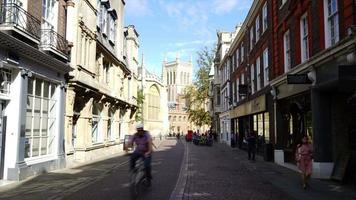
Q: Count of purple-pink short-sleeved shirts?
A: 1